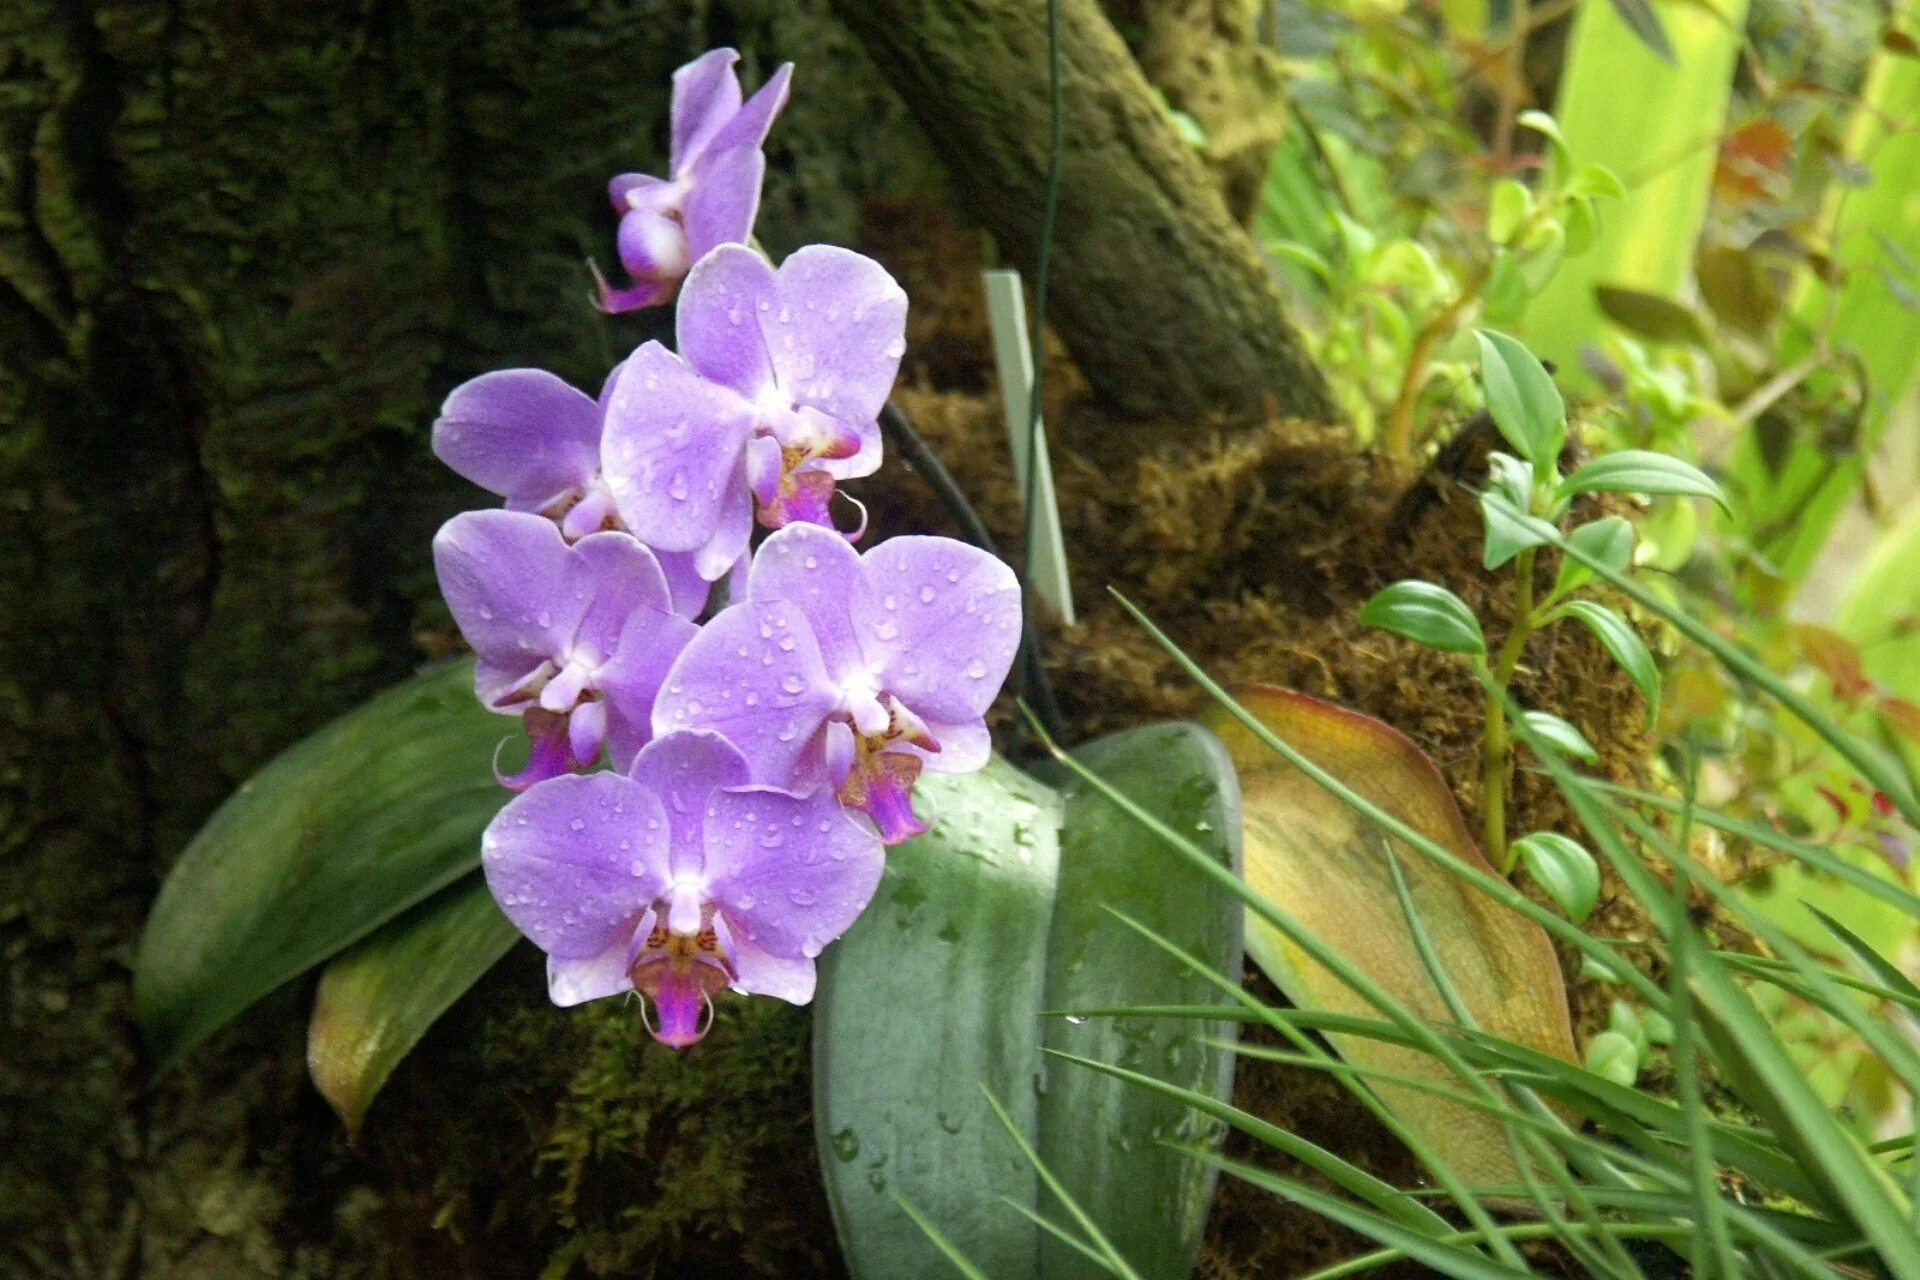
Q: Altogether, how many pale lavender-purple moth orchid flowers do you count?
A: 6